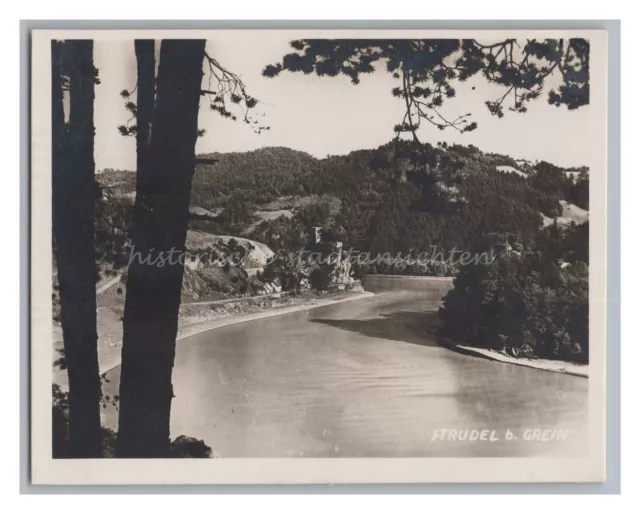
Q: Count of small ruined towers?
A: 1